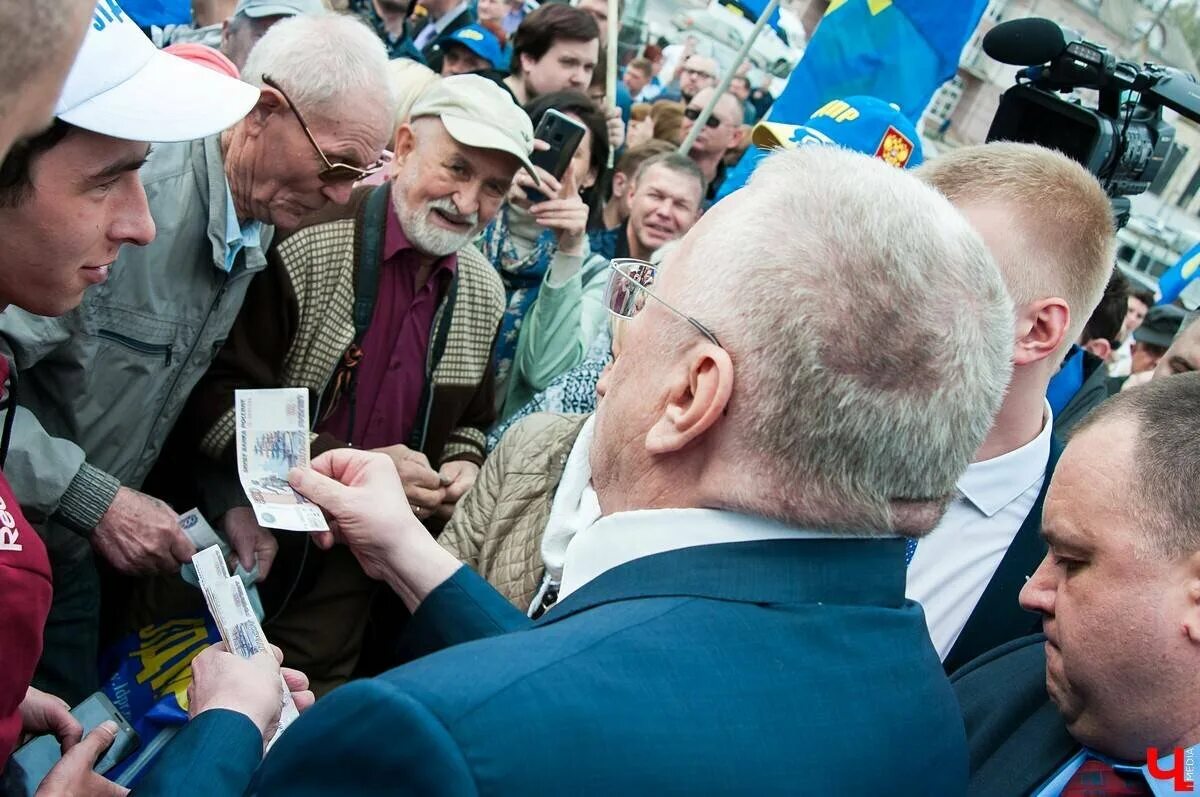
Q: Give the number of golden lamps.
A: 0